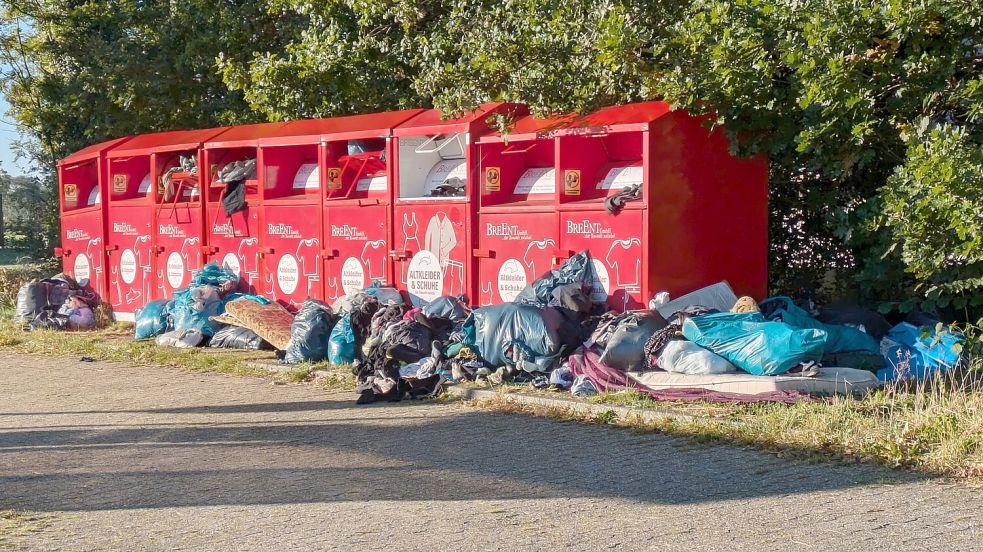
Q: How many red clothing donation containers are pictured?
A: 9